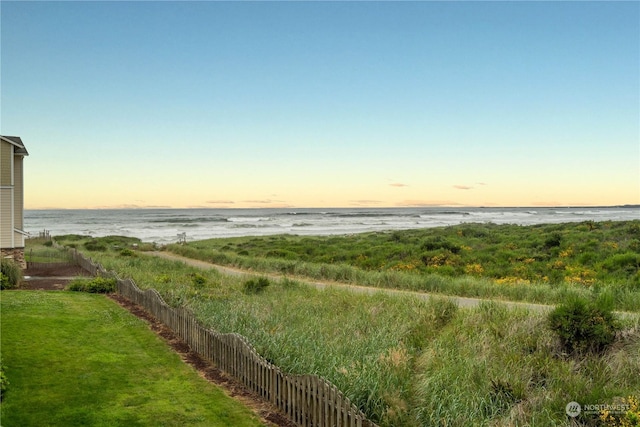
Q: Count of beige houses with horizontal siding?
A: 1